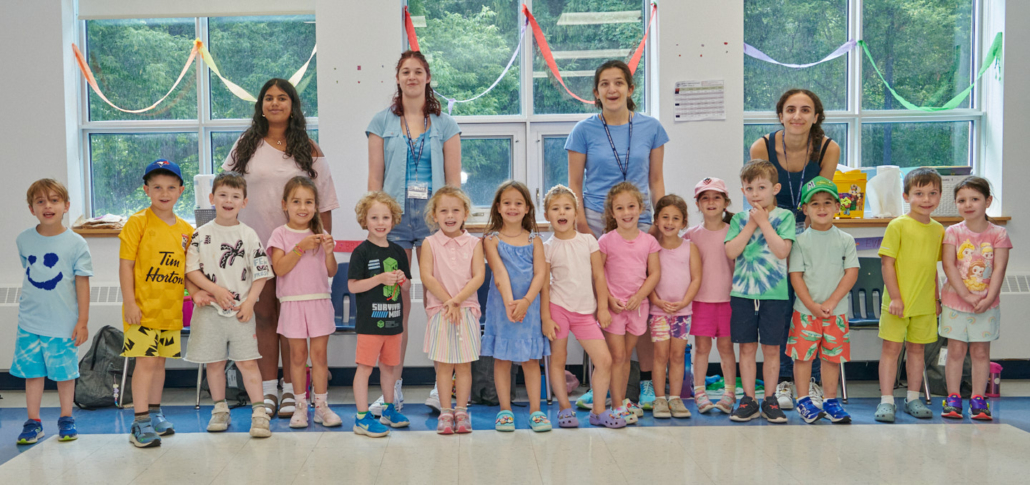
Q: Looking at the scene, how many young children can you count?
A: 15